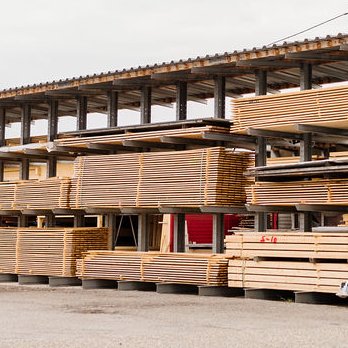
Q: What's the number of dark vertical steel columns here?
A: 10